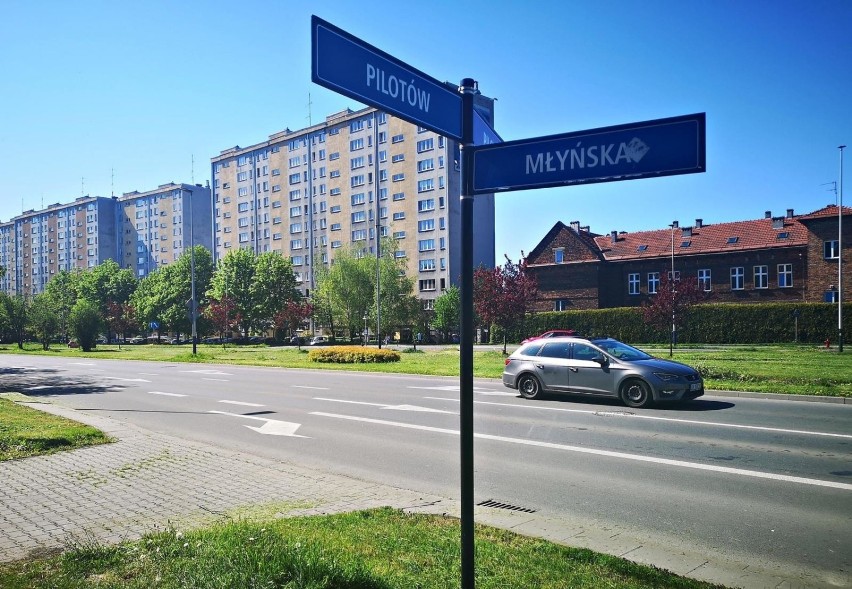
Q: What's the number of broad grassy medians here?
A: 1